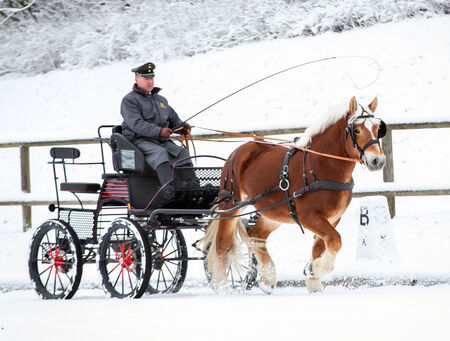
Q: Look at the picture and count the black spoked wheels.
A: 4